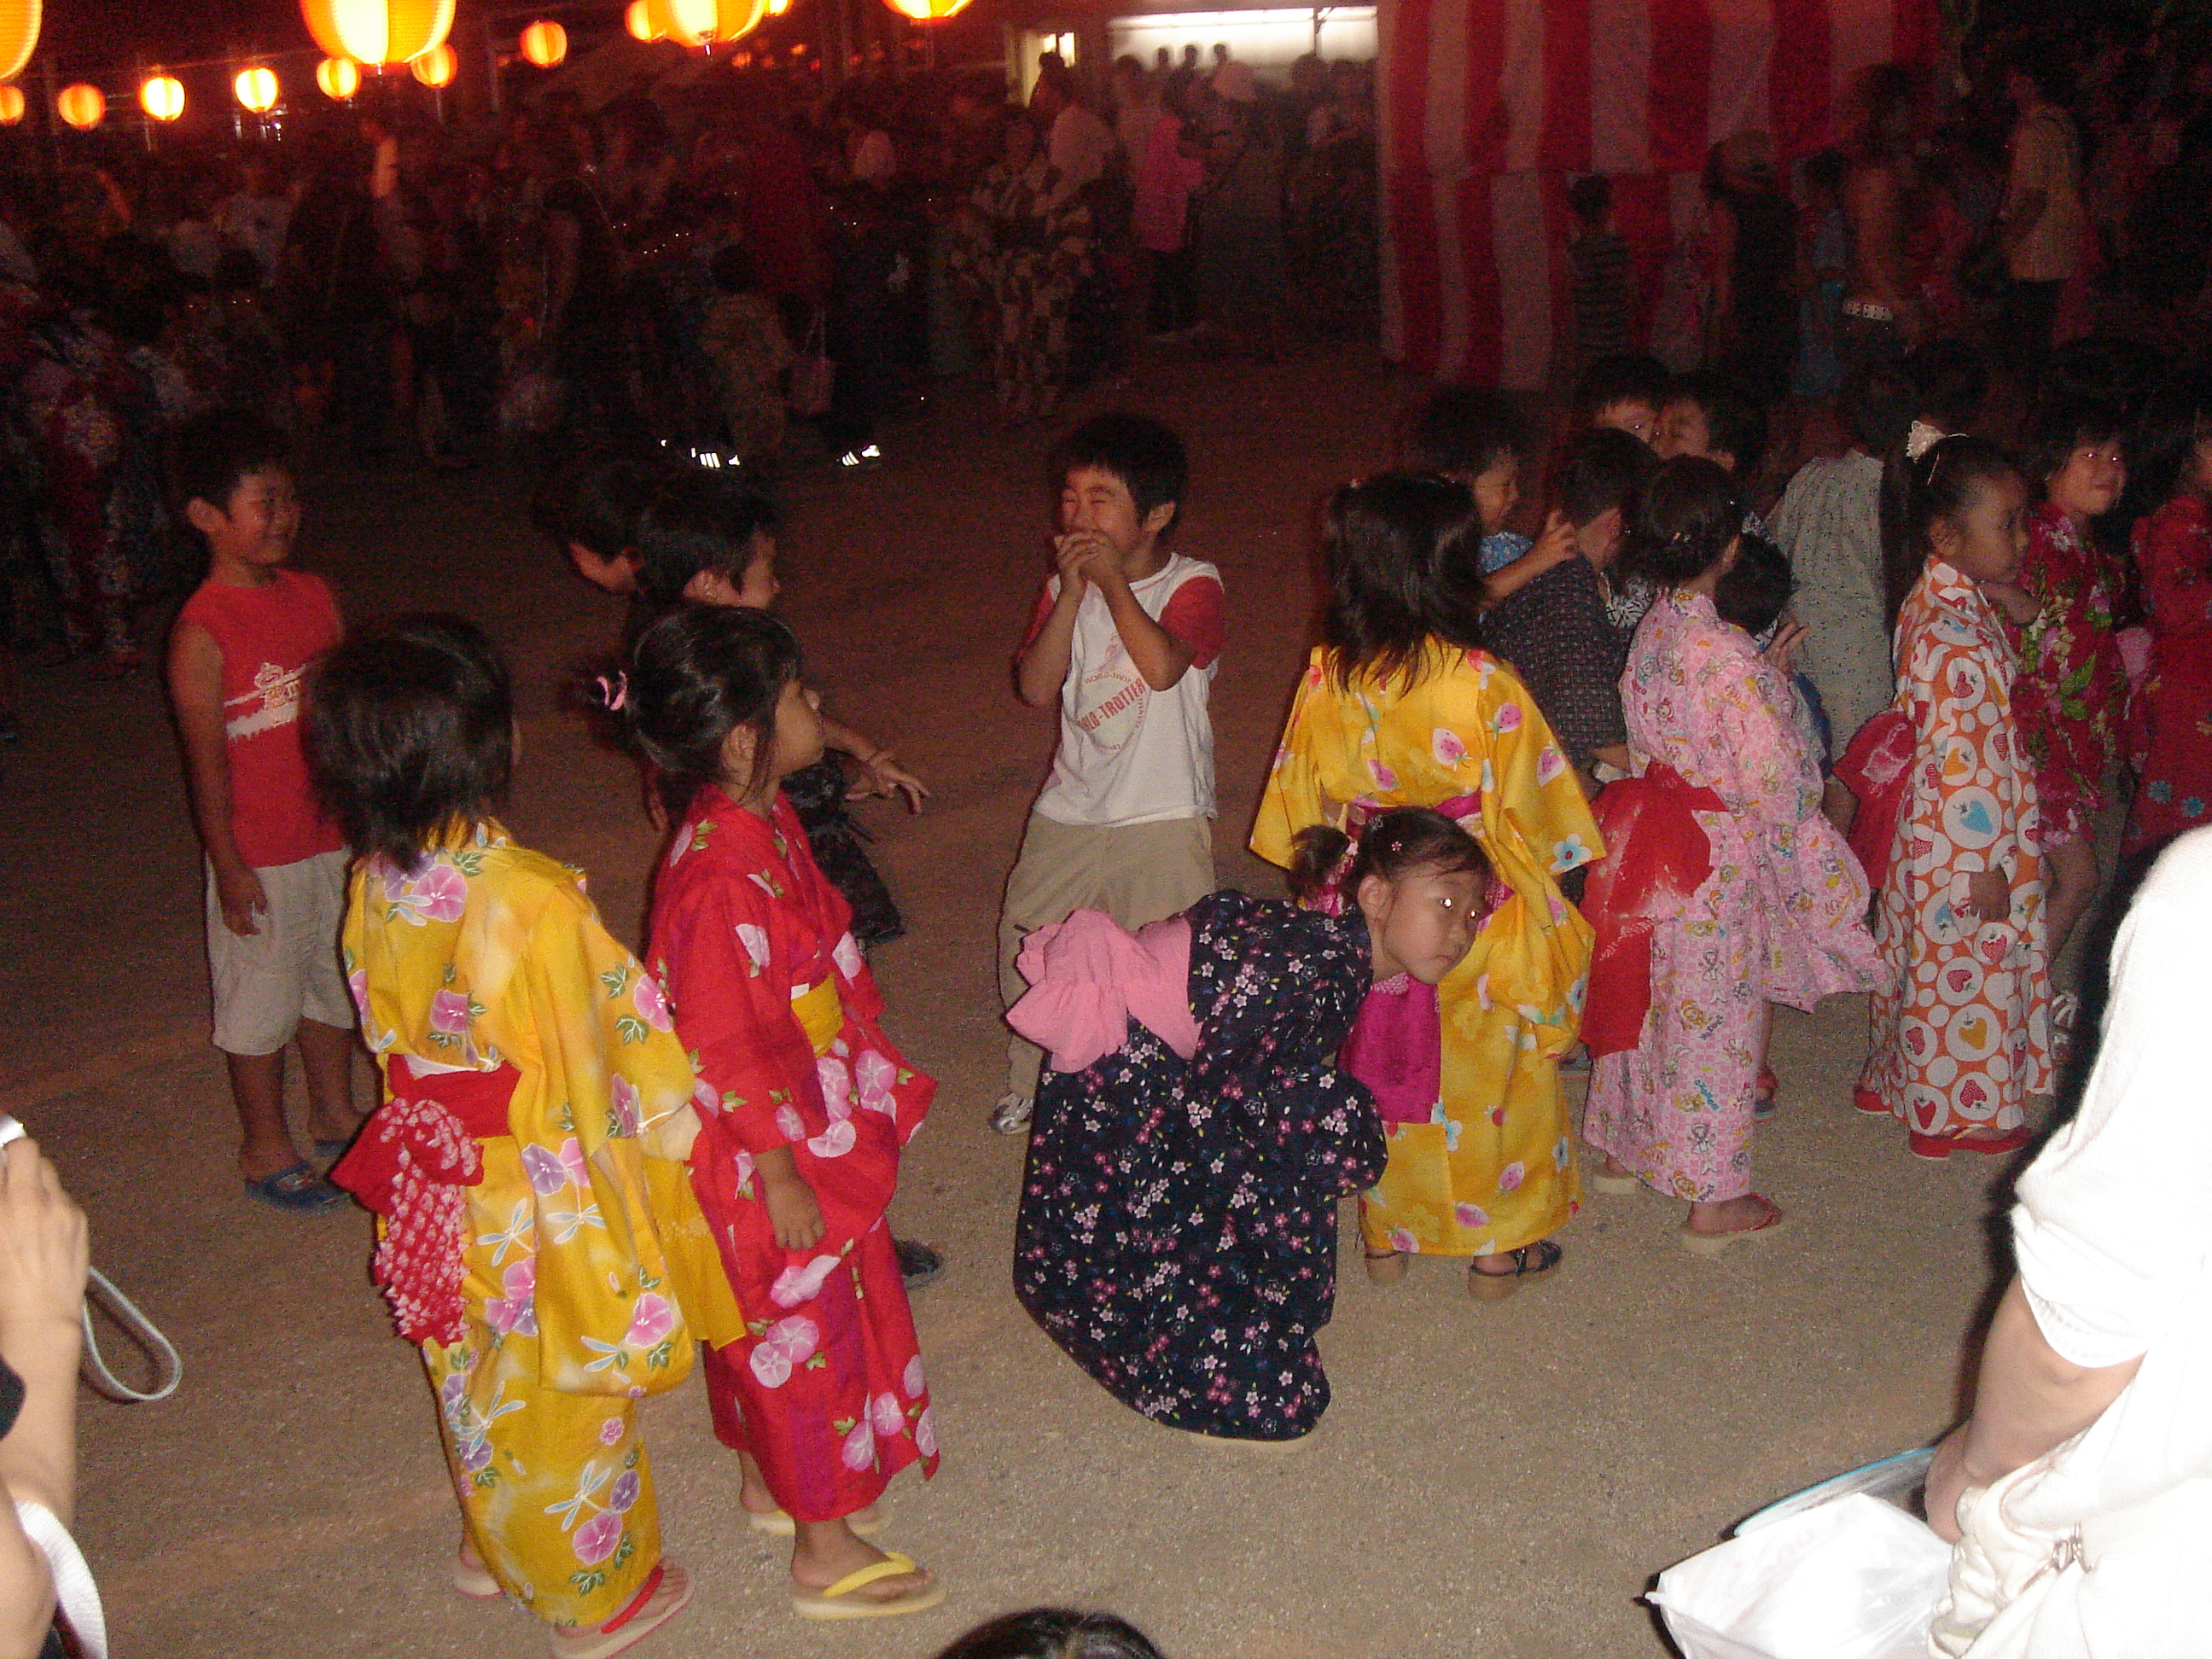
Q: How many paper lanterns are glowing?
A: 13